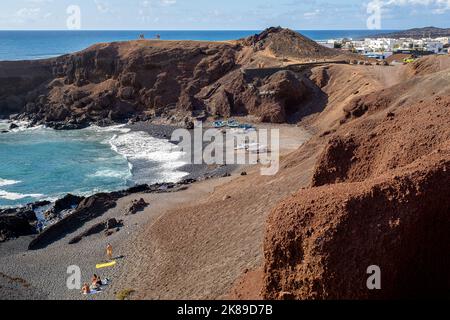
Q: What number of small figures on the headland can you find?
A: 2